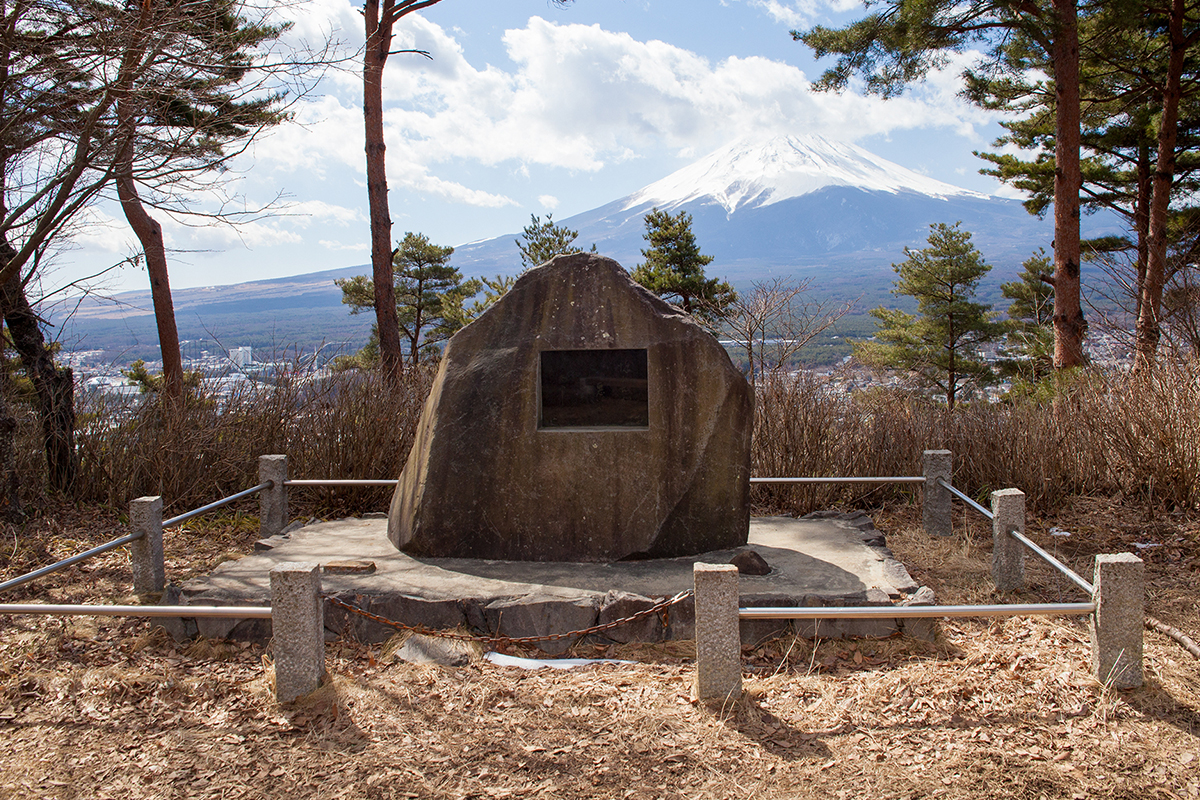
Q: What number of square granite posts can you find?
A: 7